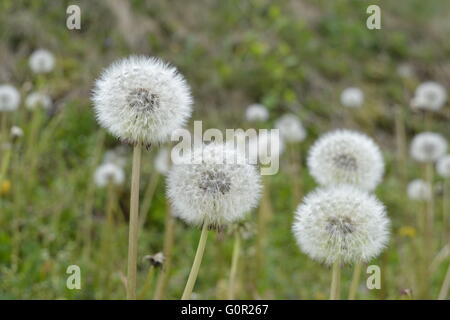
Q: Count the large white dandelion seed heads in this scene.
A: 4